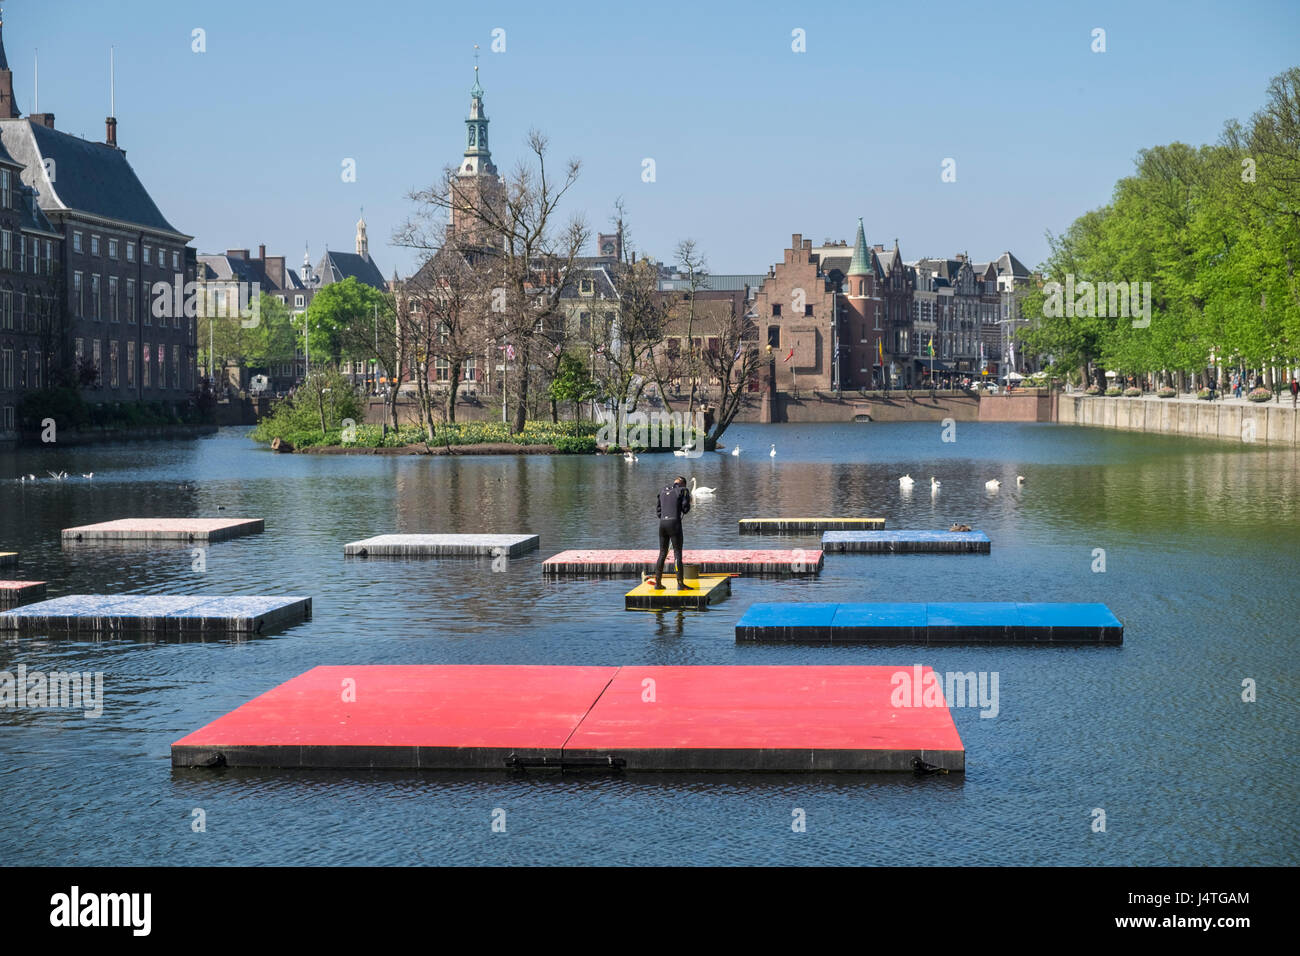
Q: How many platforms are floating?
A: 11